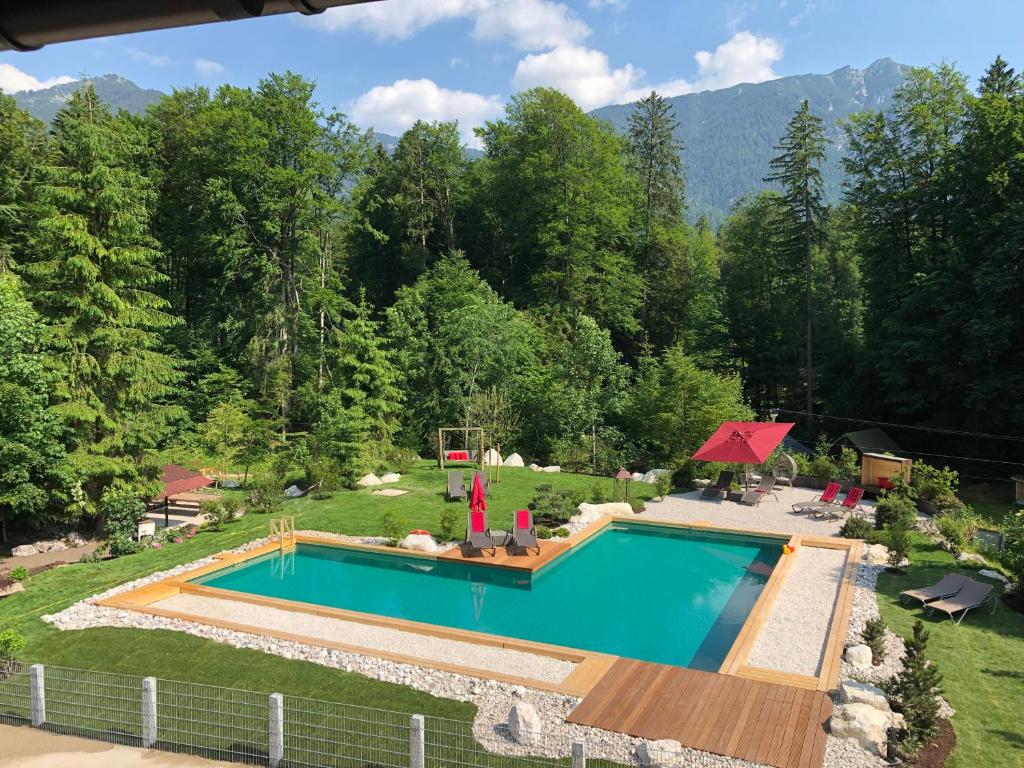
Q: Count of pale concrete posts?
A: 5